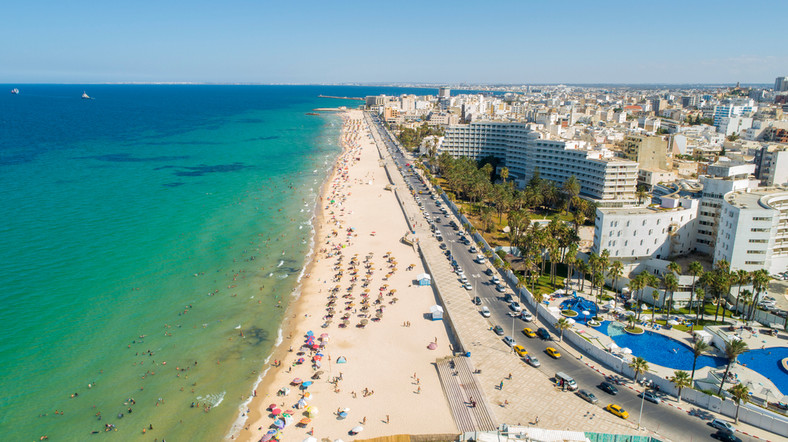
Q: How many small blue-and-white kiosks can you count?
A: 2